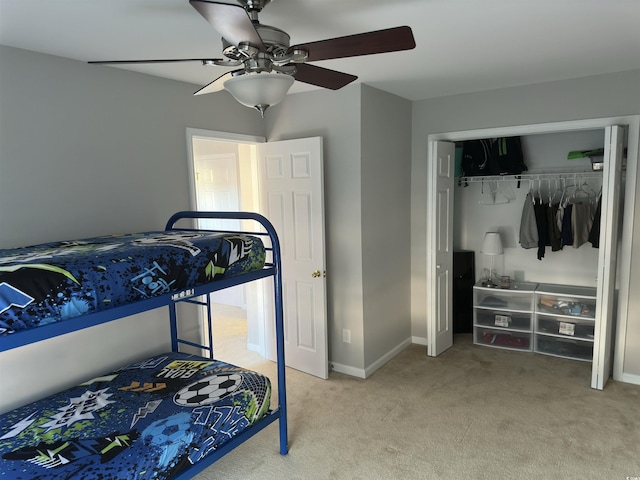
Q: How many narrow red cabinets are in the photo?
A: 0